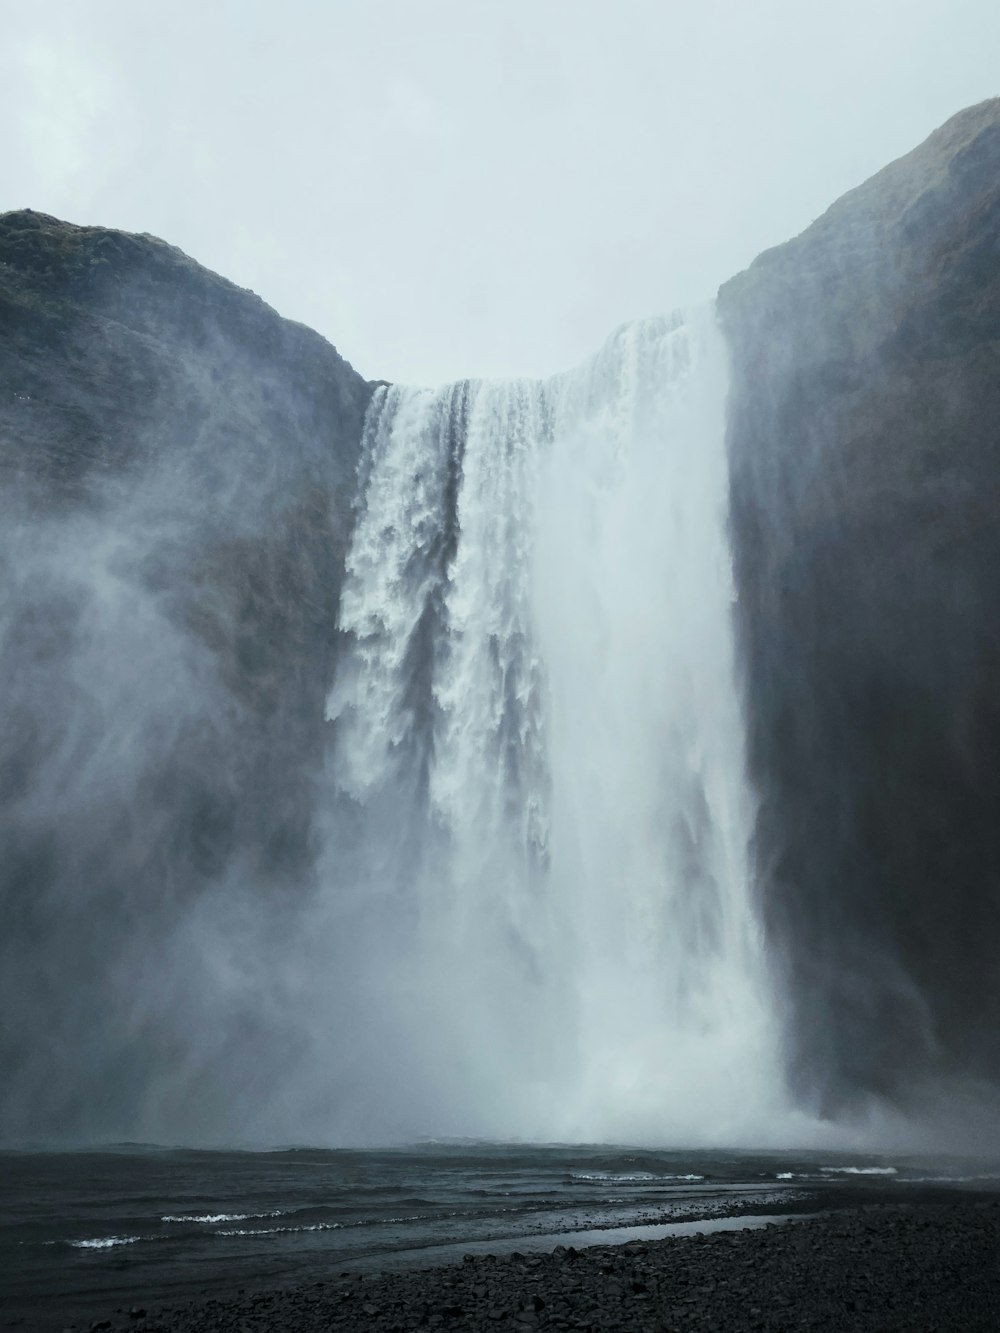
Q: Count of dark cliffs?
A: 2